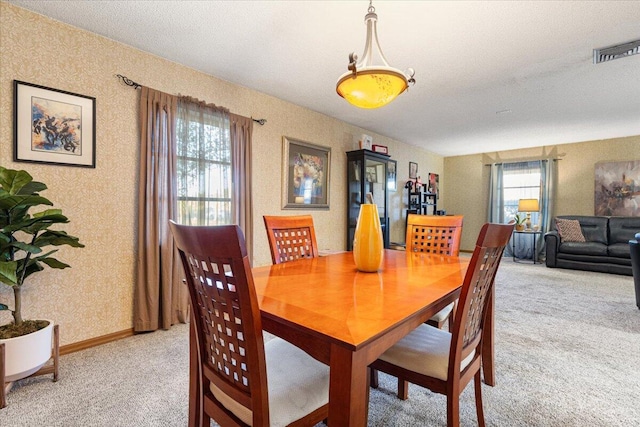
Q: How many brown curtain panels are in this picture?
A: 2